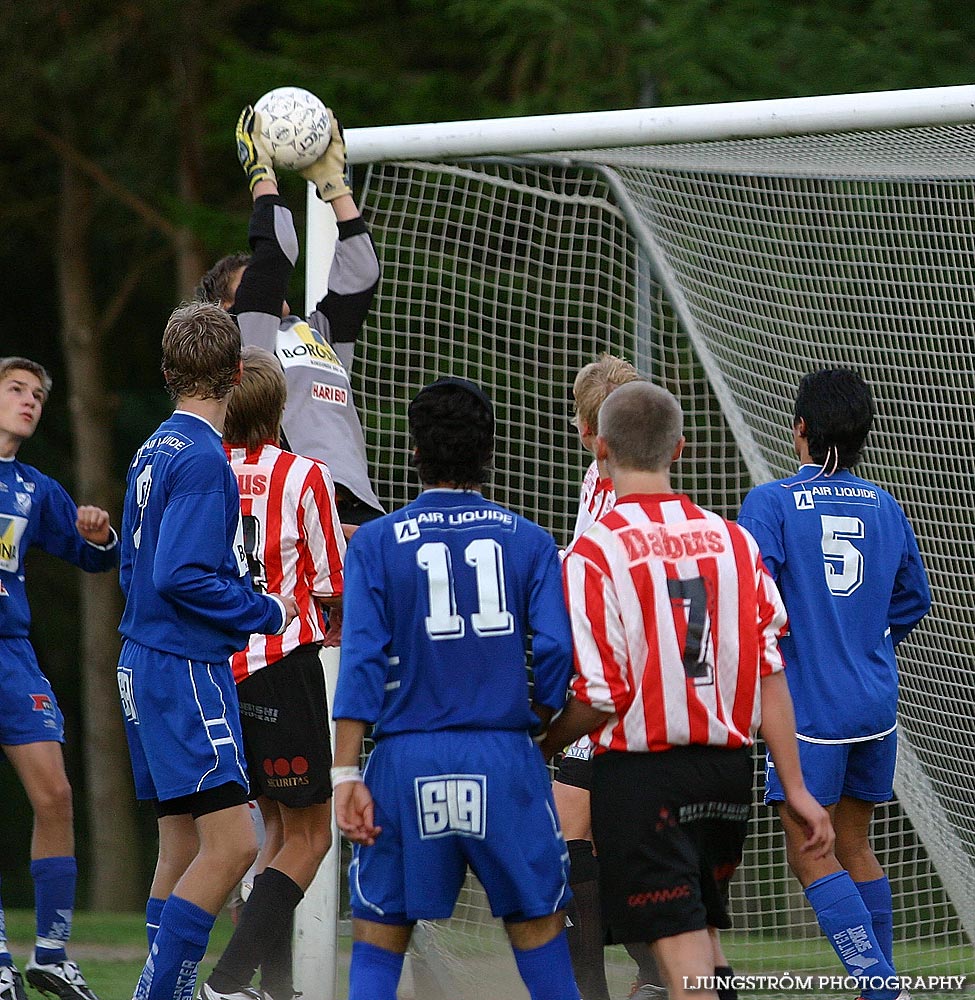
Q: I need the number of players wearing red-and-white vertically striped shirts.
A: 3